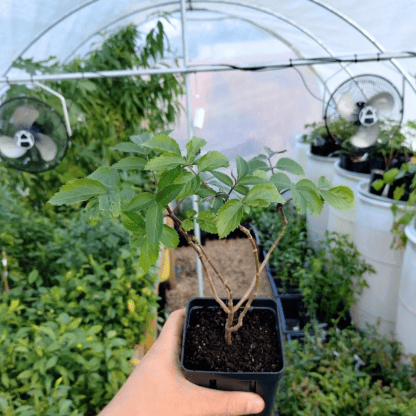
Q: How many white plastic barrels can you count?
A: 5